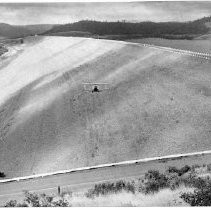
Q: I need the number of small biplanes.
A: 1